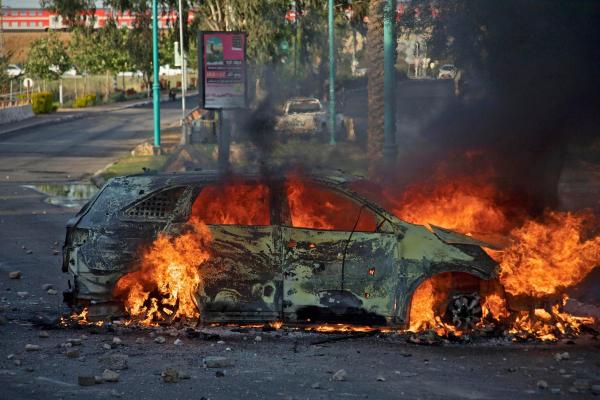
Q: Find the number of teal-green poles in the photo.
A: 3